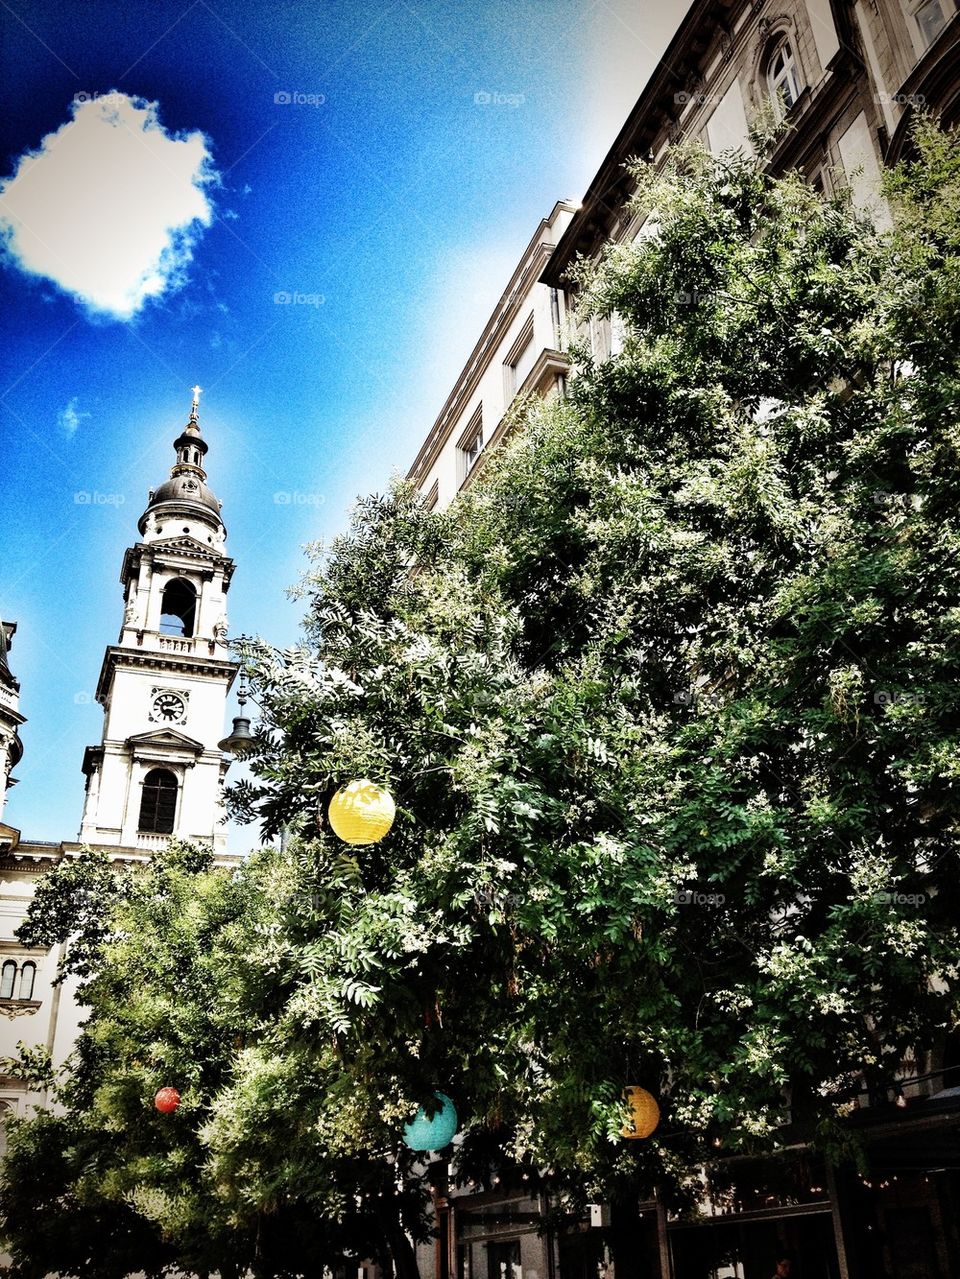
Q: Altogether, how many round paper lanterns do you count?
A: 4